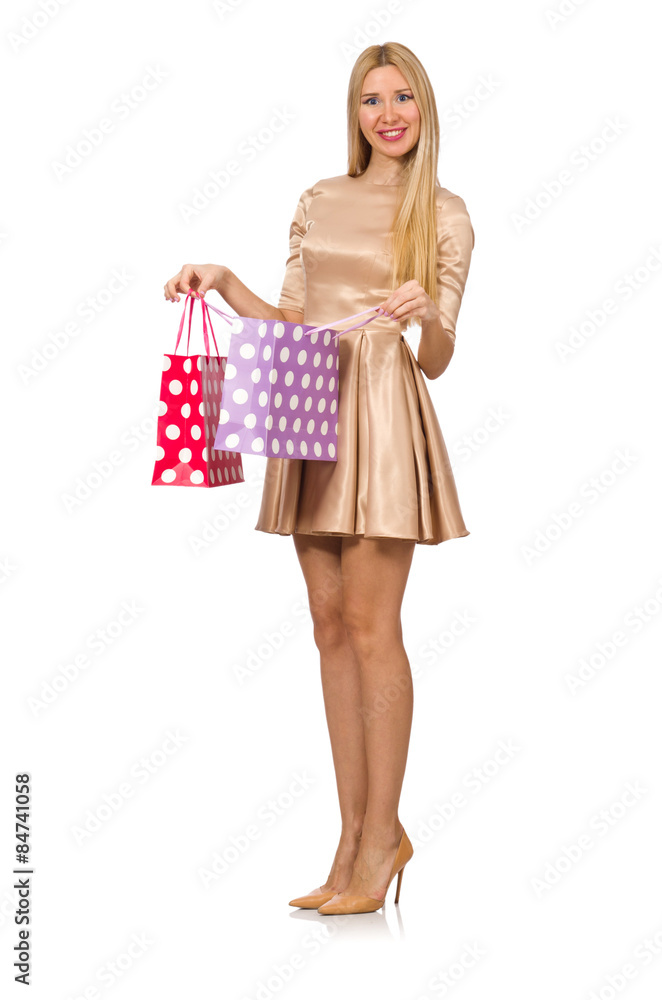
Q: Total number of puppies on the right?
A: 0